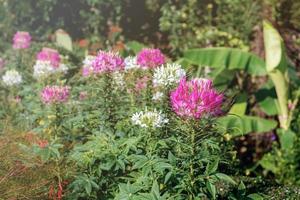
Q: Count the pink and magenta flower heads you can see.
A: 6